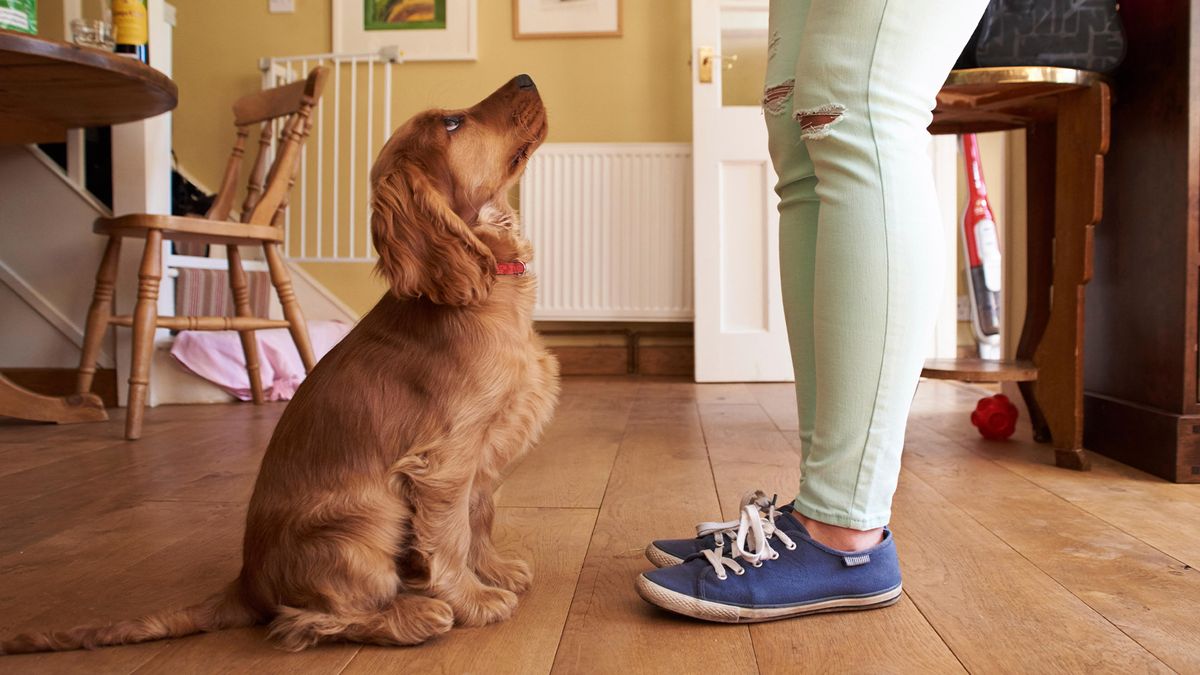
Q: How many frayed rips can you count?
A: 2